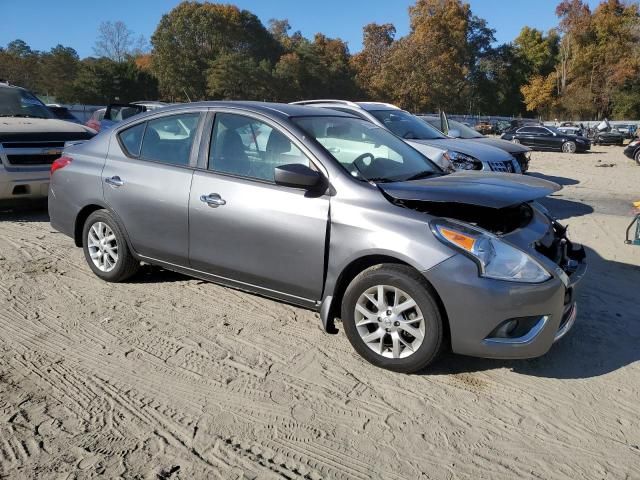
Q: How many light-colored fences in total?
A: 1